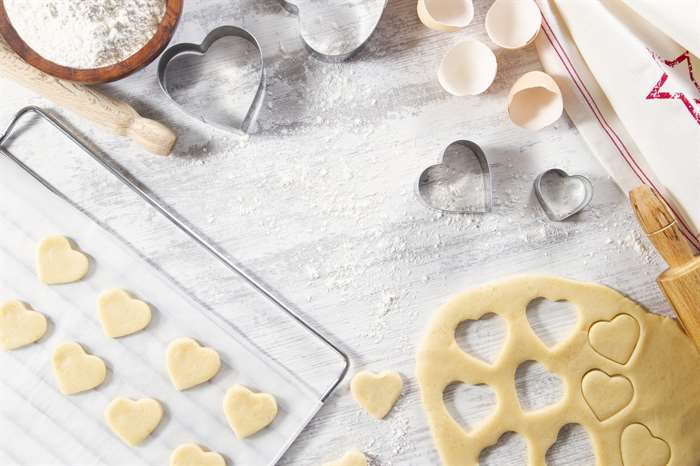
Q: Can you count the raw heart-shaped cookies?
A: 13